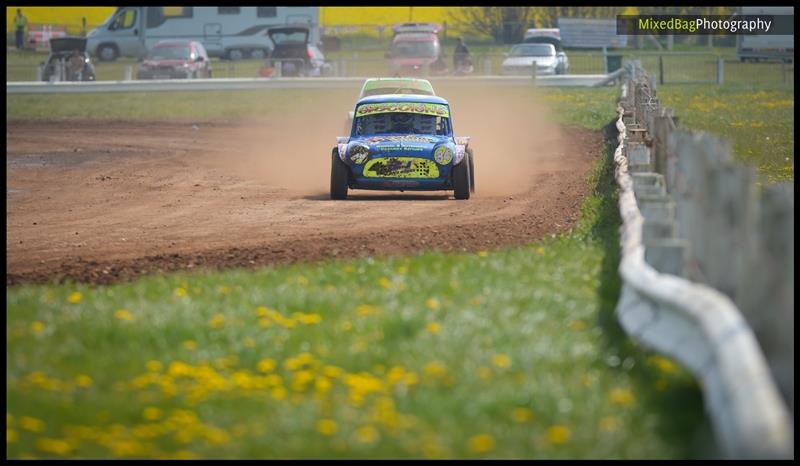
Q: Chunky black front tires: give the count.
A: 2